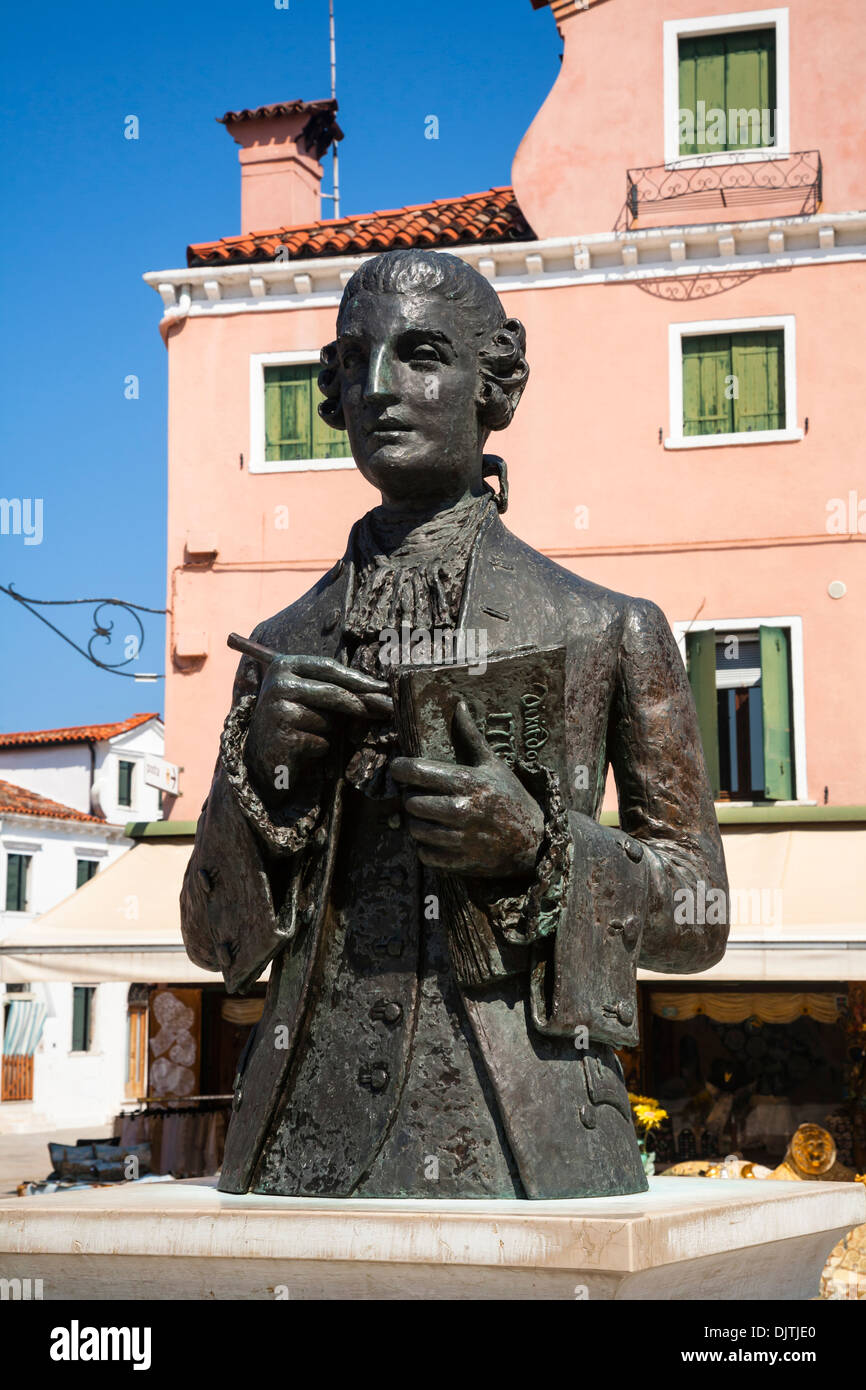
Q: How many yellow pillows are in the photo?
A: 0